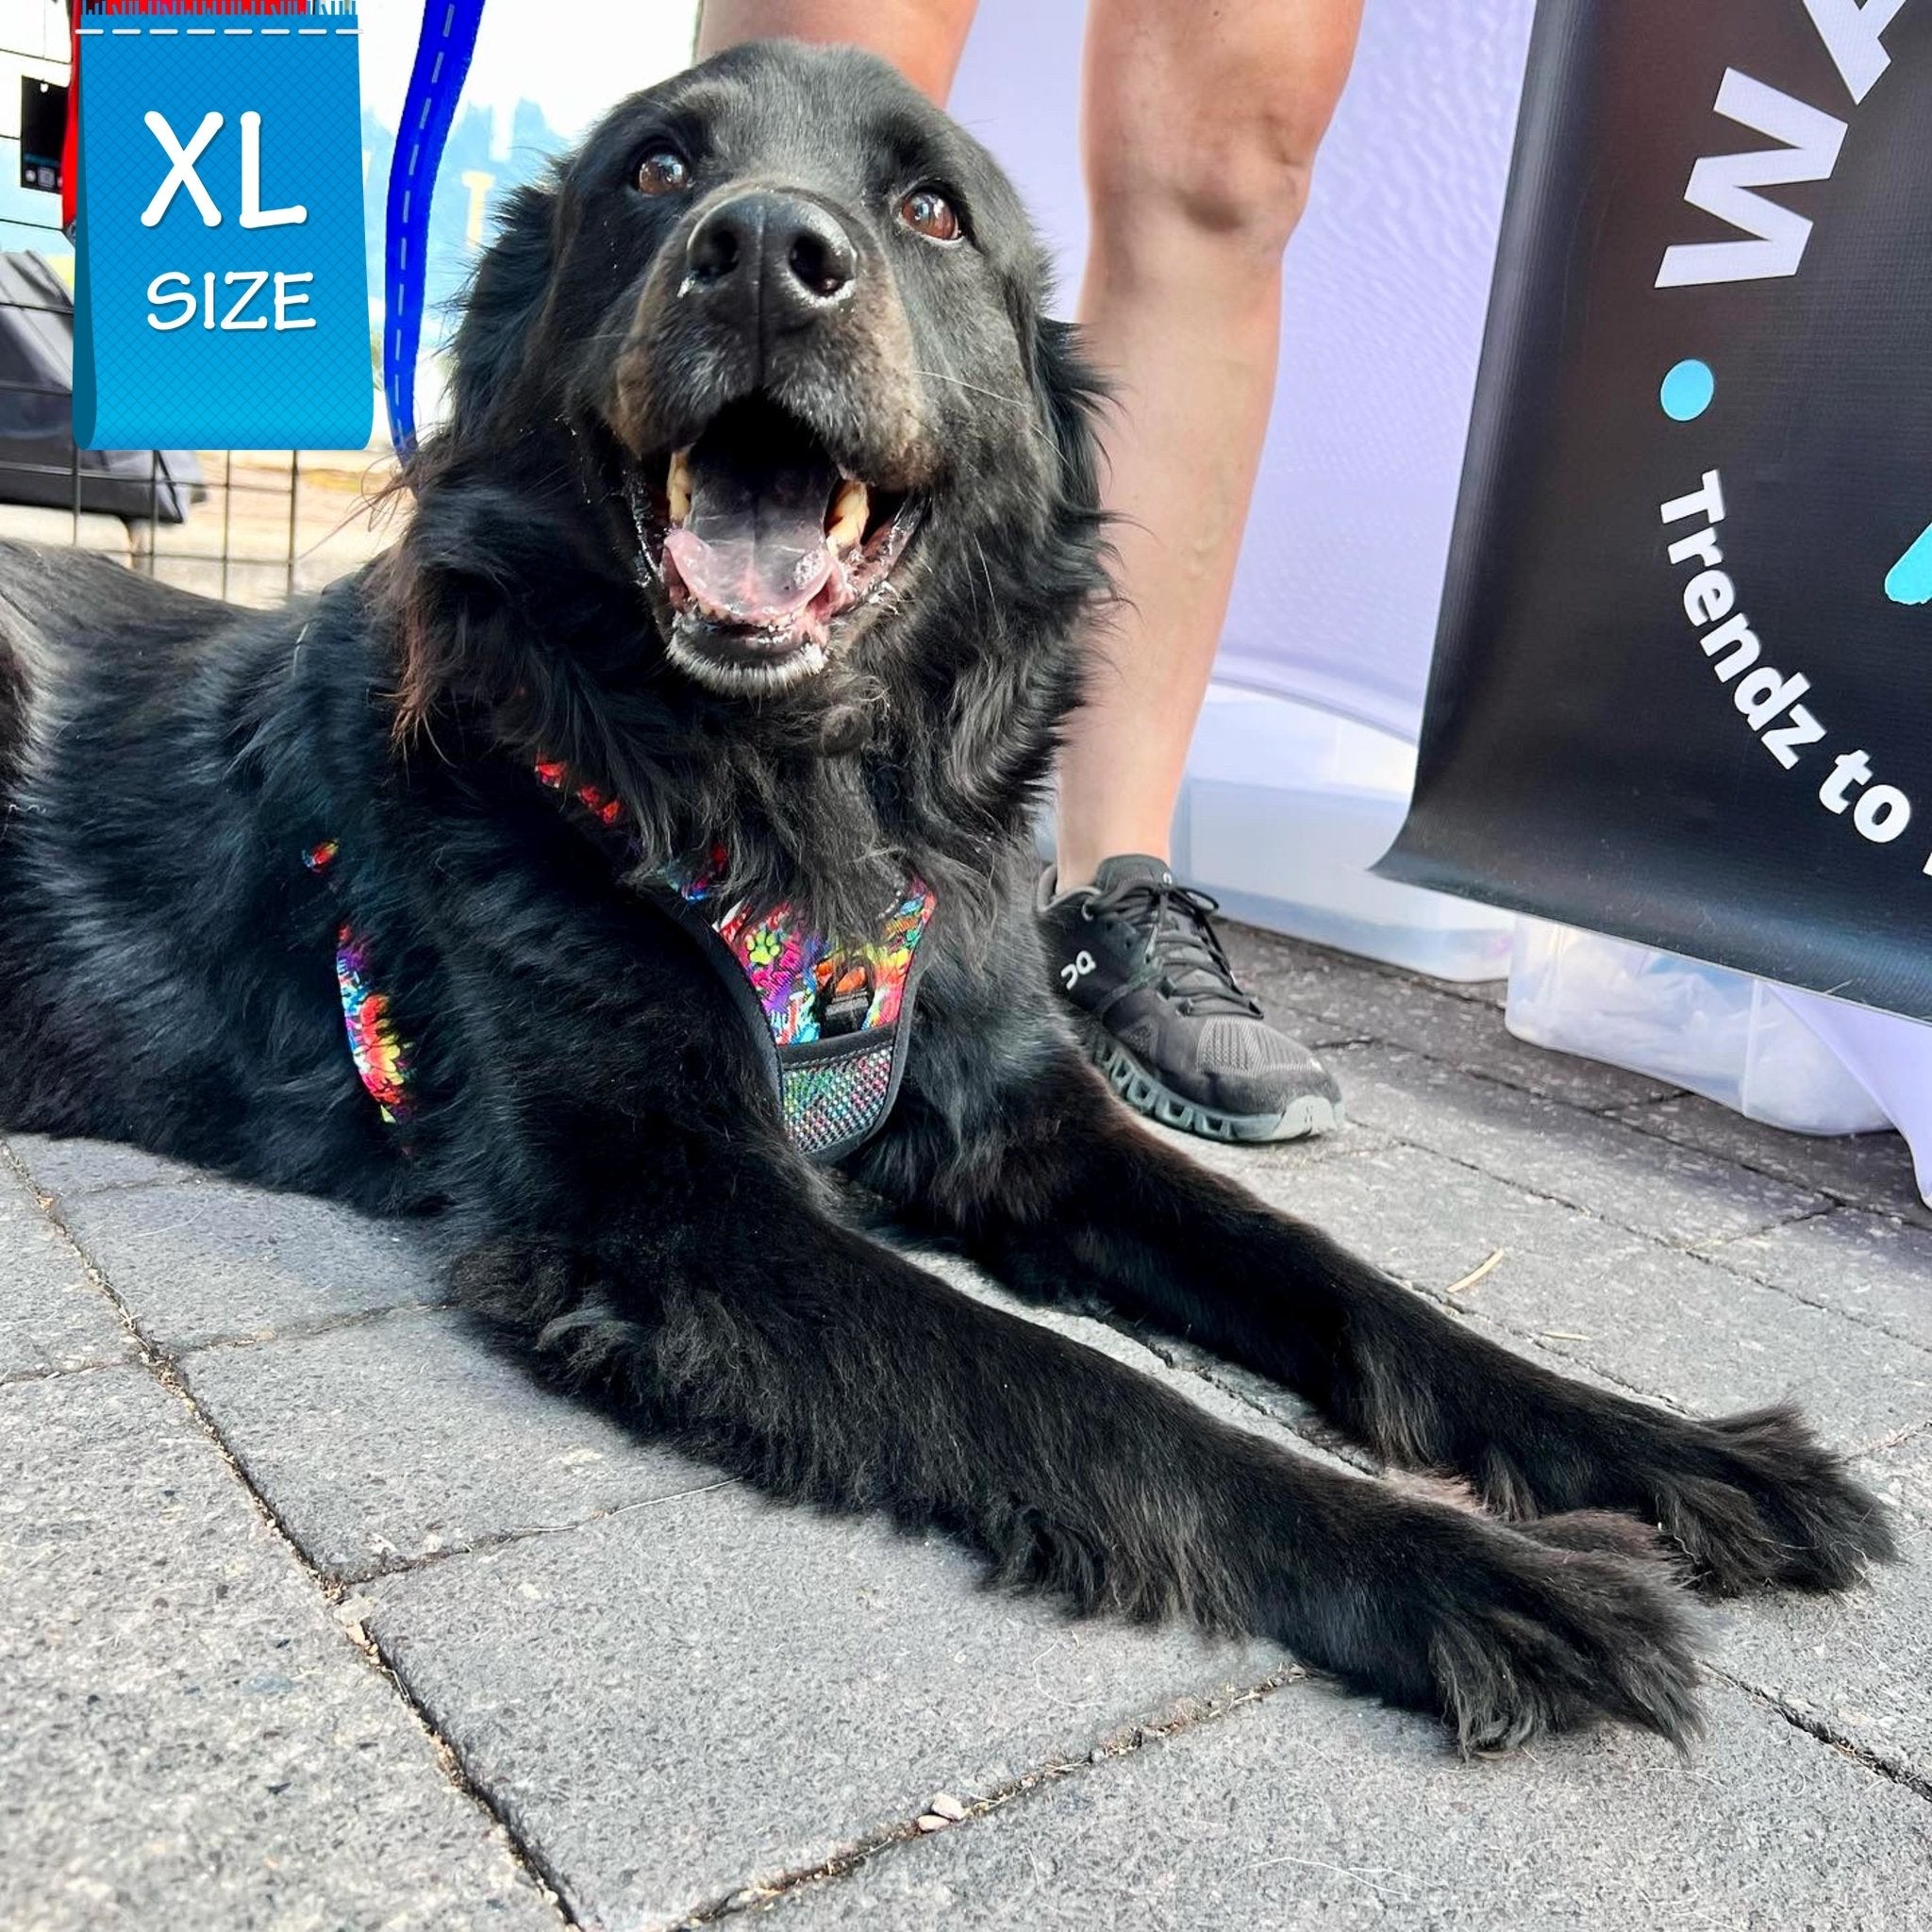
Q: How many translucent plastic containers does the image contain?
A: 2